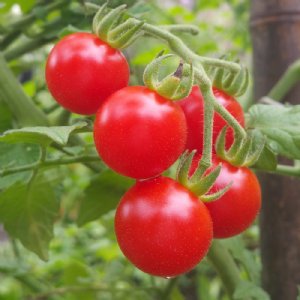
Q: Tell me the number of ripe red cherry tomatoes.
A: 5